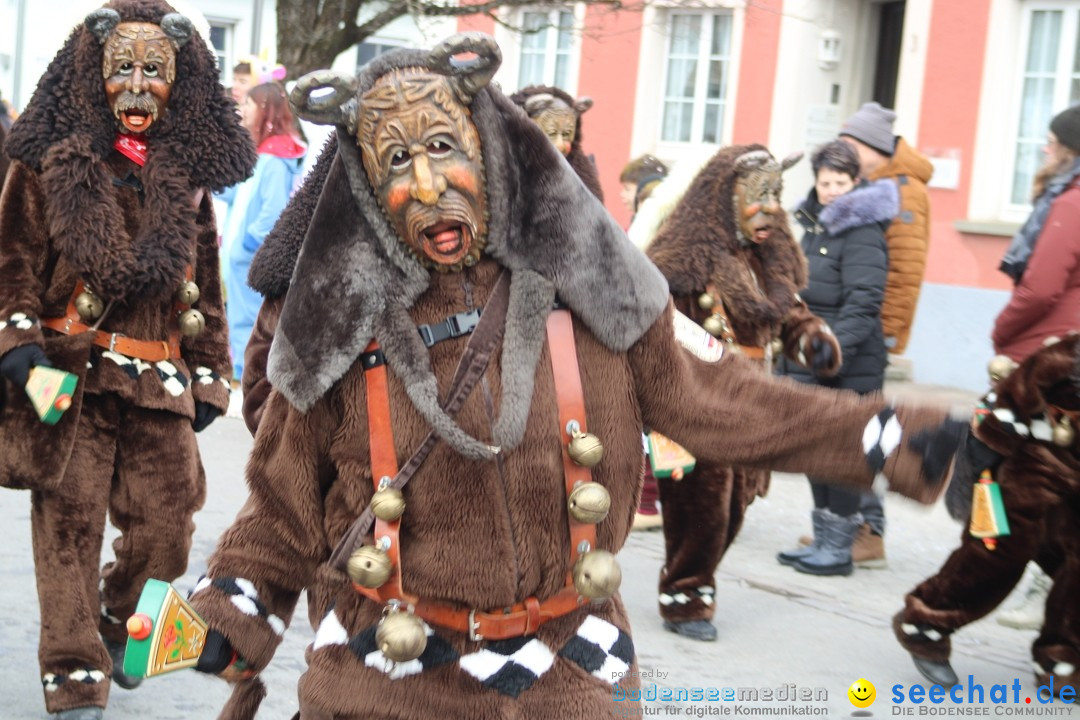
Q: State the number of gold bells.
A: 14